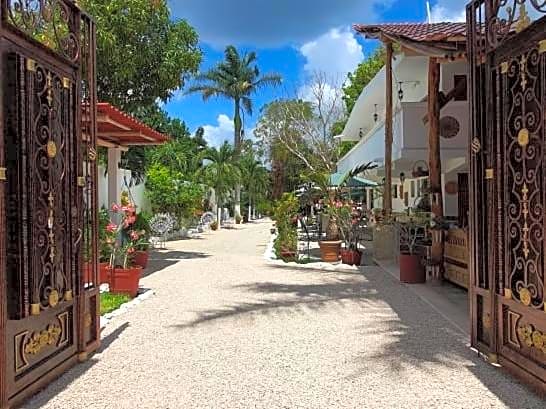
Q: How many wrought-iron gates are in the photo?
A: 2